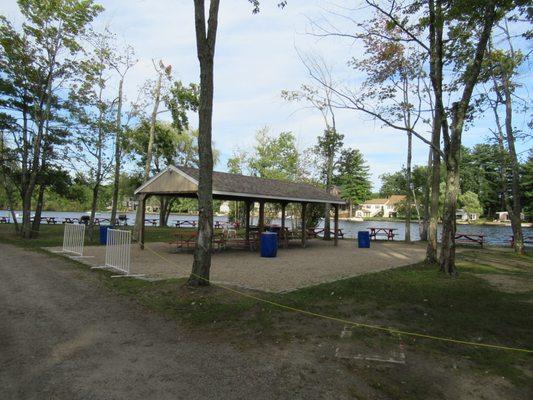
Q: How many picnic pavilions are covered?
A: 1